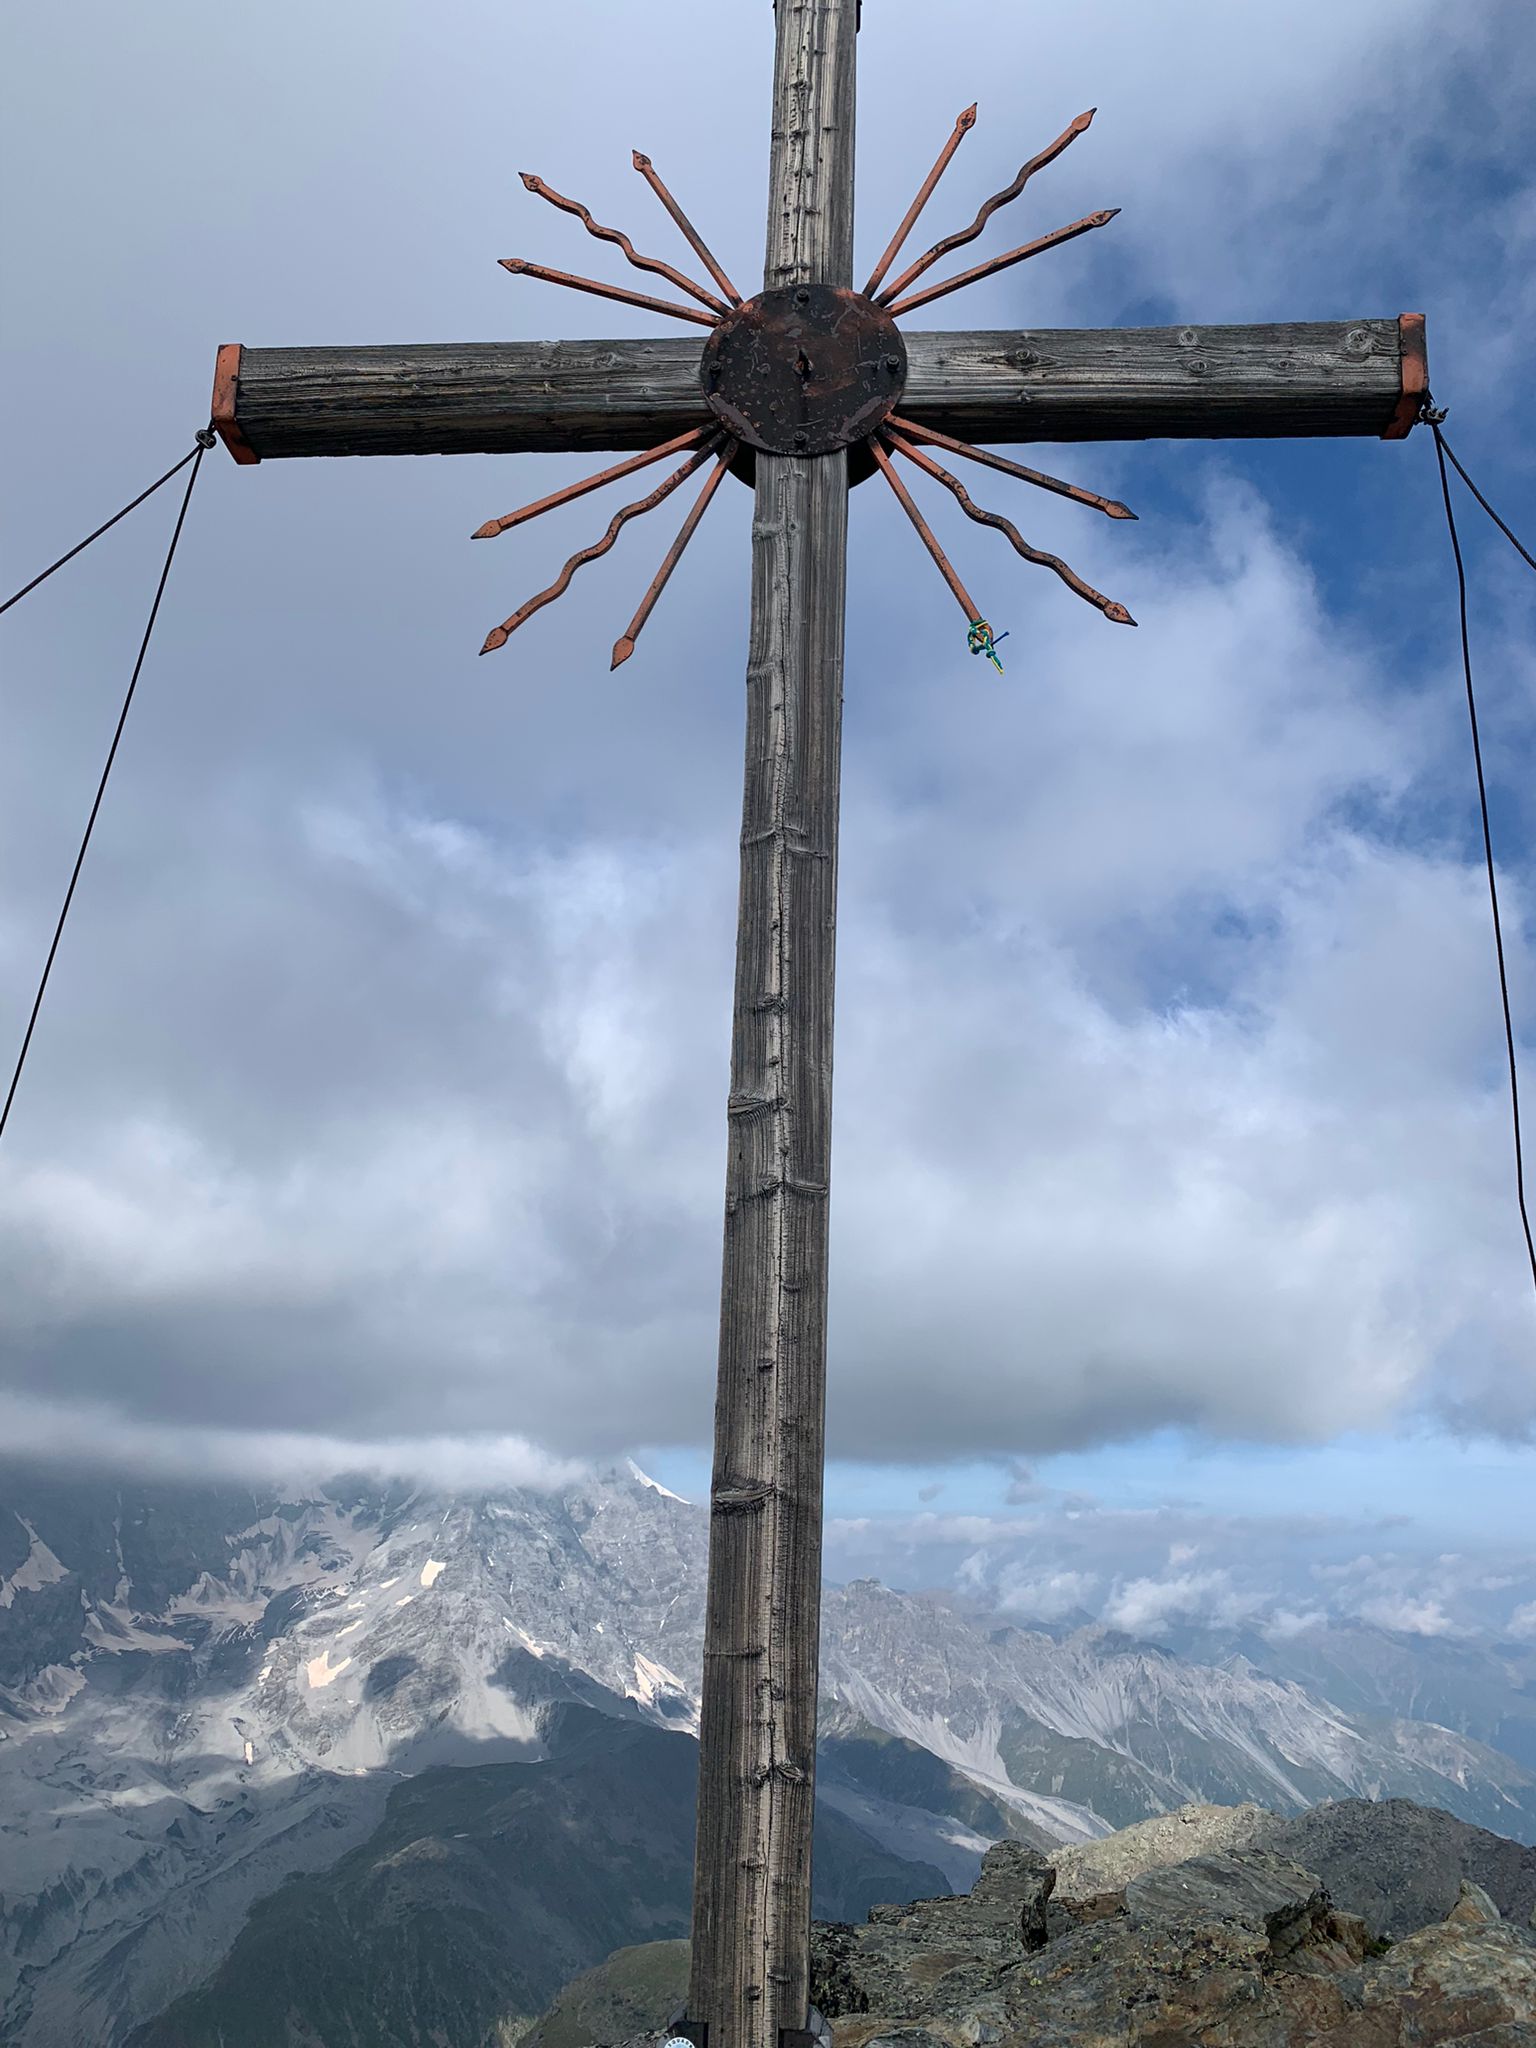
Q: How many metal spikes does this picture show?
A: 12